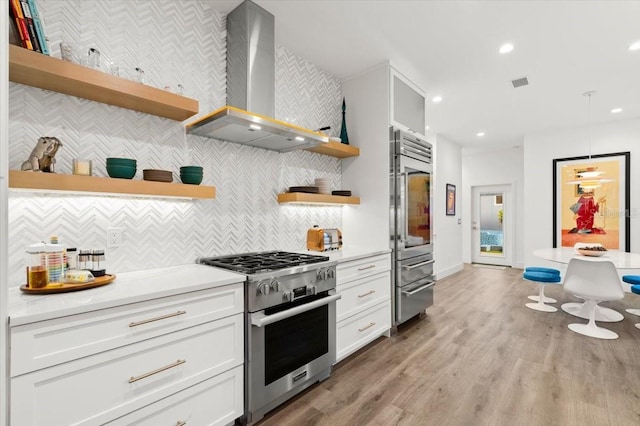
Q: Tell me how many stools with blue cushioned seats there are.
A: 4